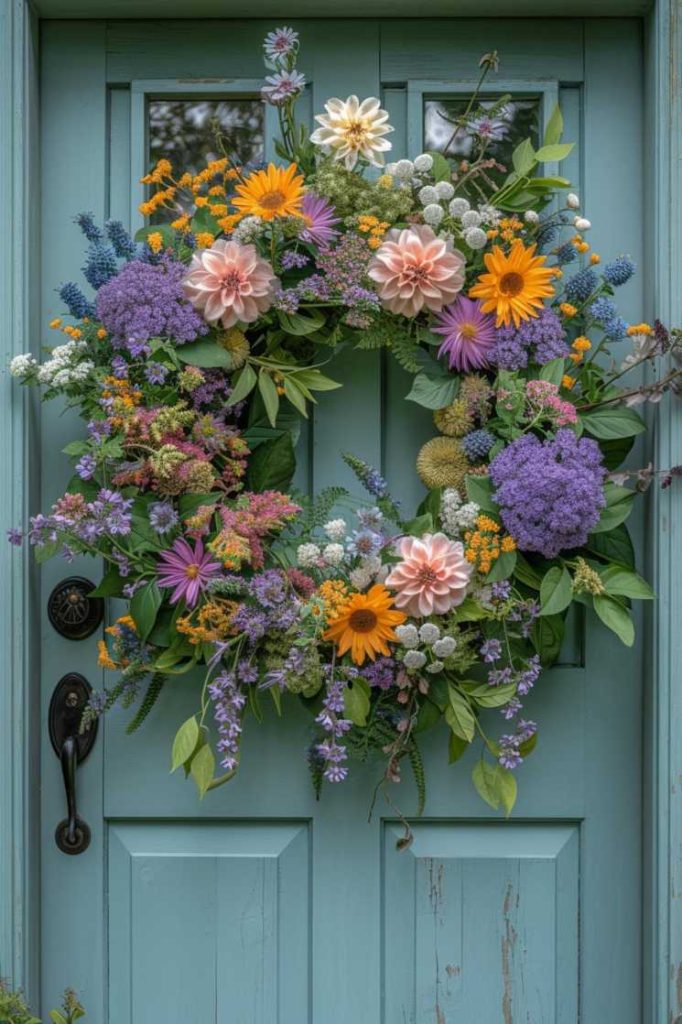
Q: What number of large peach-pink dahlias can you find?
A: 3